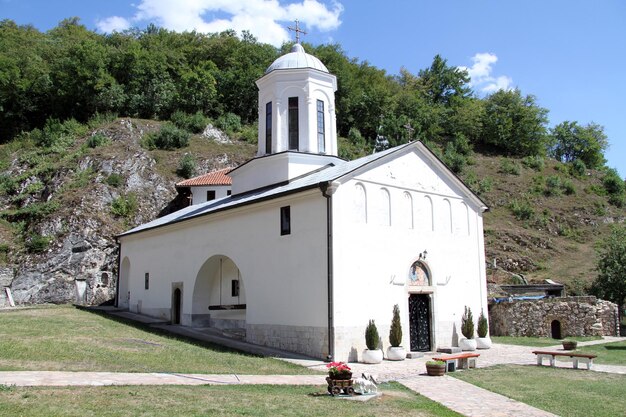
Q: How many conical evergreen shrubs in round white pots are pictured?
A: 4